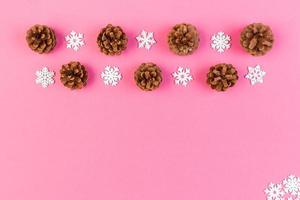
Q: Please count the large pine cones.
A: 7